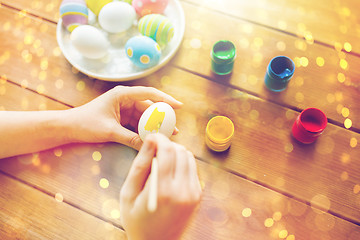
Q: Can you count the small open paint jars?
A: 4